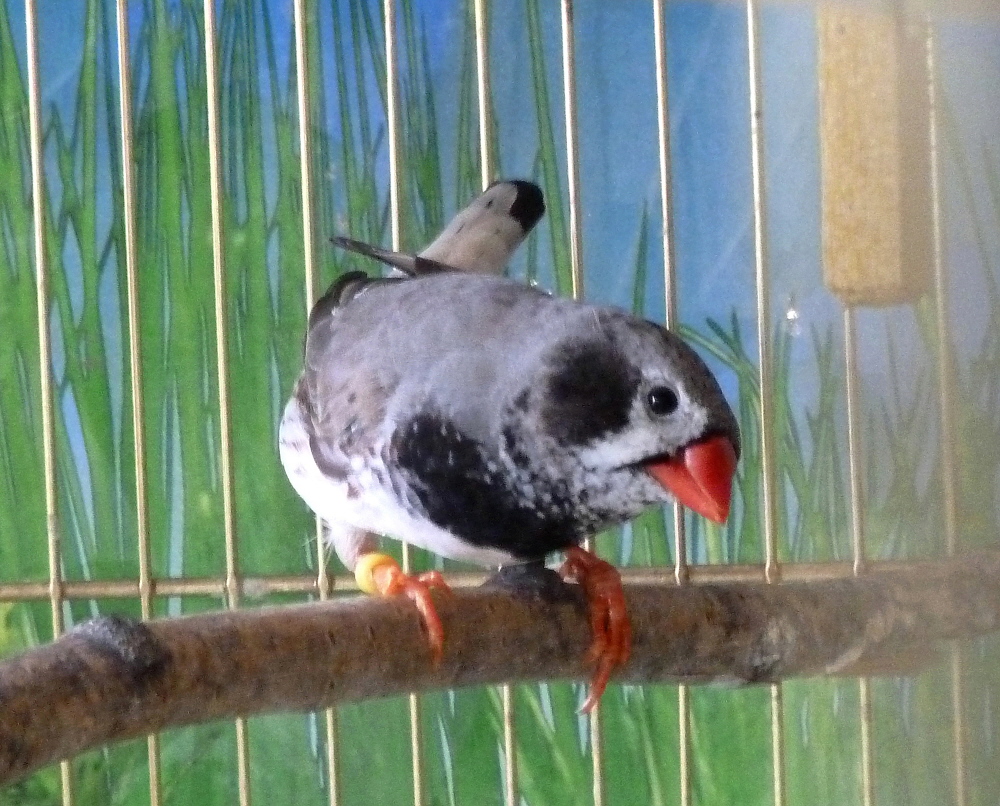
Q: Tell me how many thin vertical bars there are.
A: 11